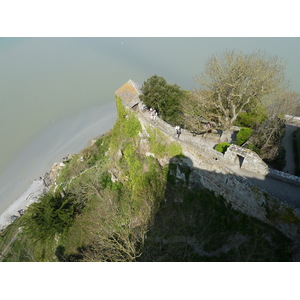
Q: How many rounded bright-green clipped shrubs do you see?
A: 2